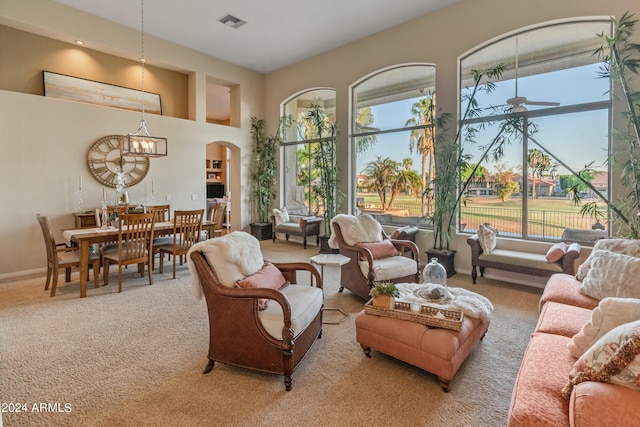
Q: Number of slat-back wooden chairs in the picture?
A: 6